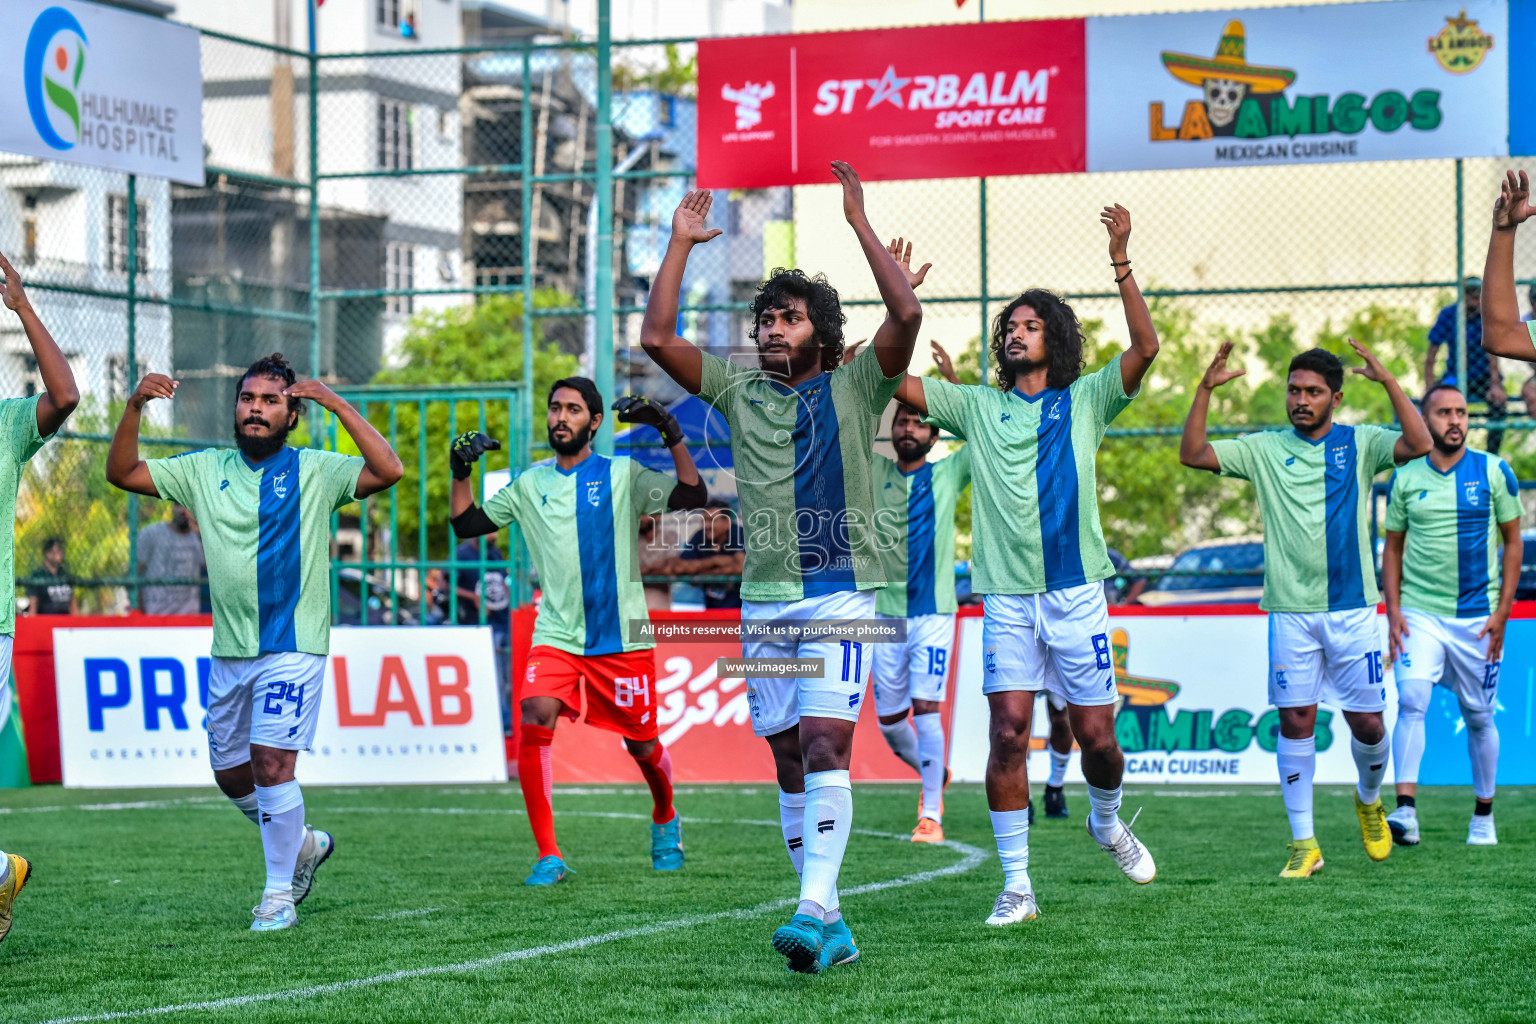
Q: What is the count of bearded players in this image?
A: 7